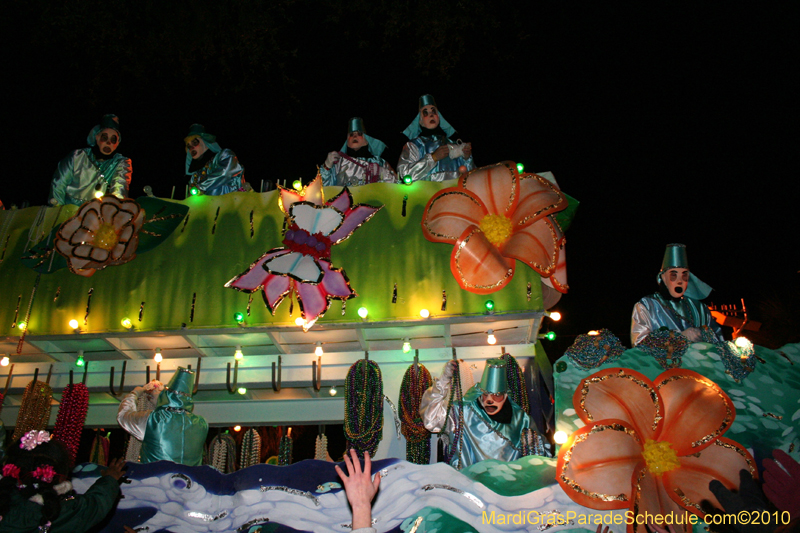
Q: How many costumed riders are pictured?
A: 7